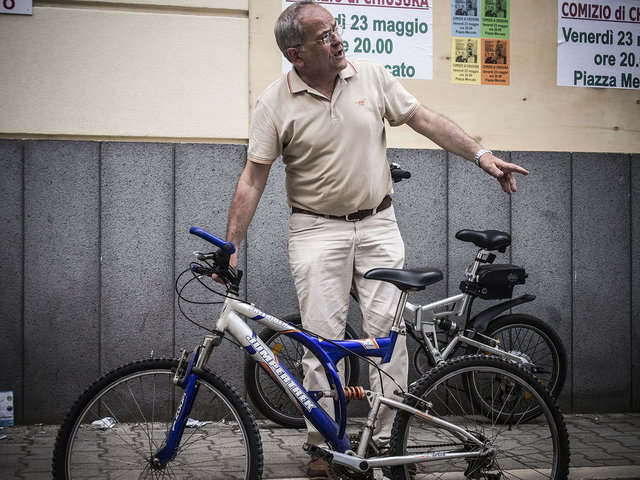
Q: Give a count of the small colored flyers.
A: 4